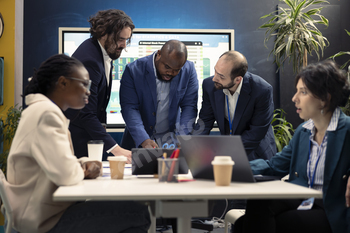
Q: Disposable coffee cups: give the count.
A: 3